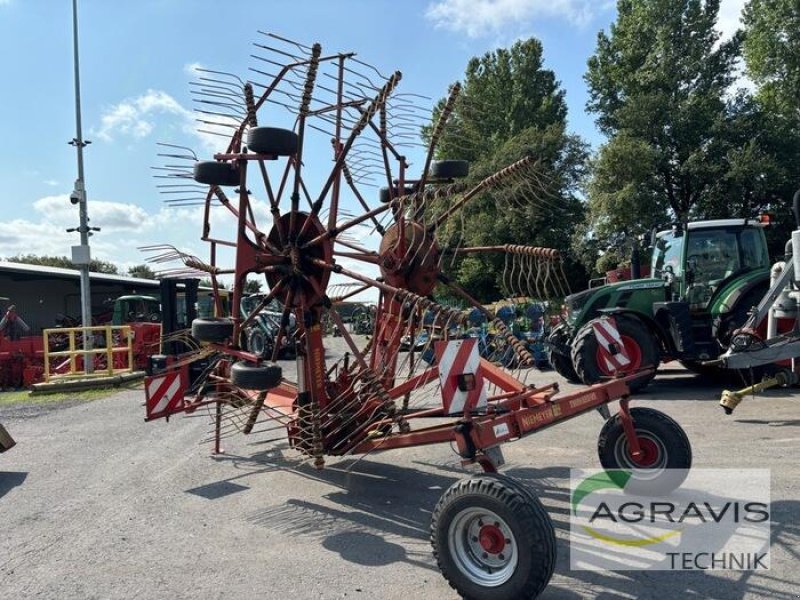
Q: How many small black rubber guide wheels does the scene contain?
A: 6